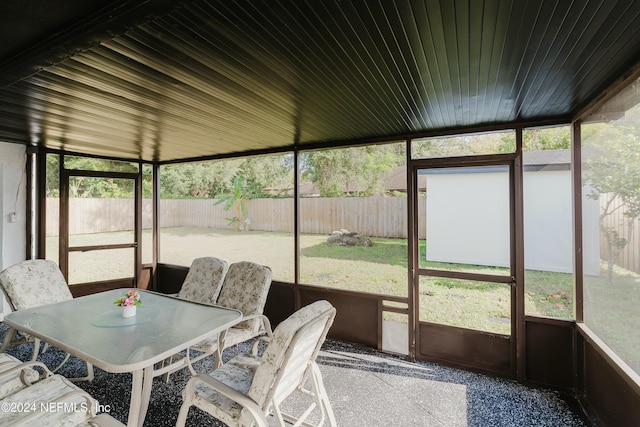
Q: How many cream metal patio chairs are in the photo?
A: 6